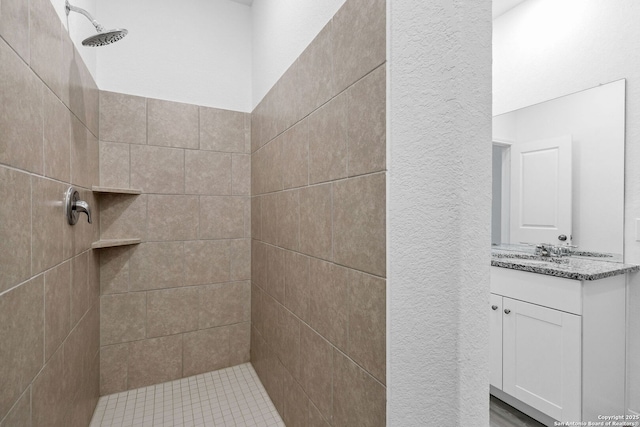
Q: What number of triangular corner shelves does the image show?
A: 2